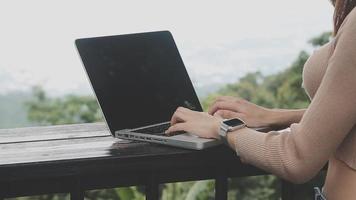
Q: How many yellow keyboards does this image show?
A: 0